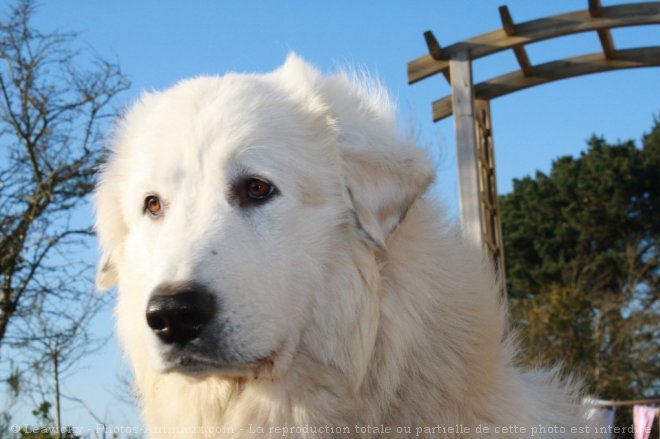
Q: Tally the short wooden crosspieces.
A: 3